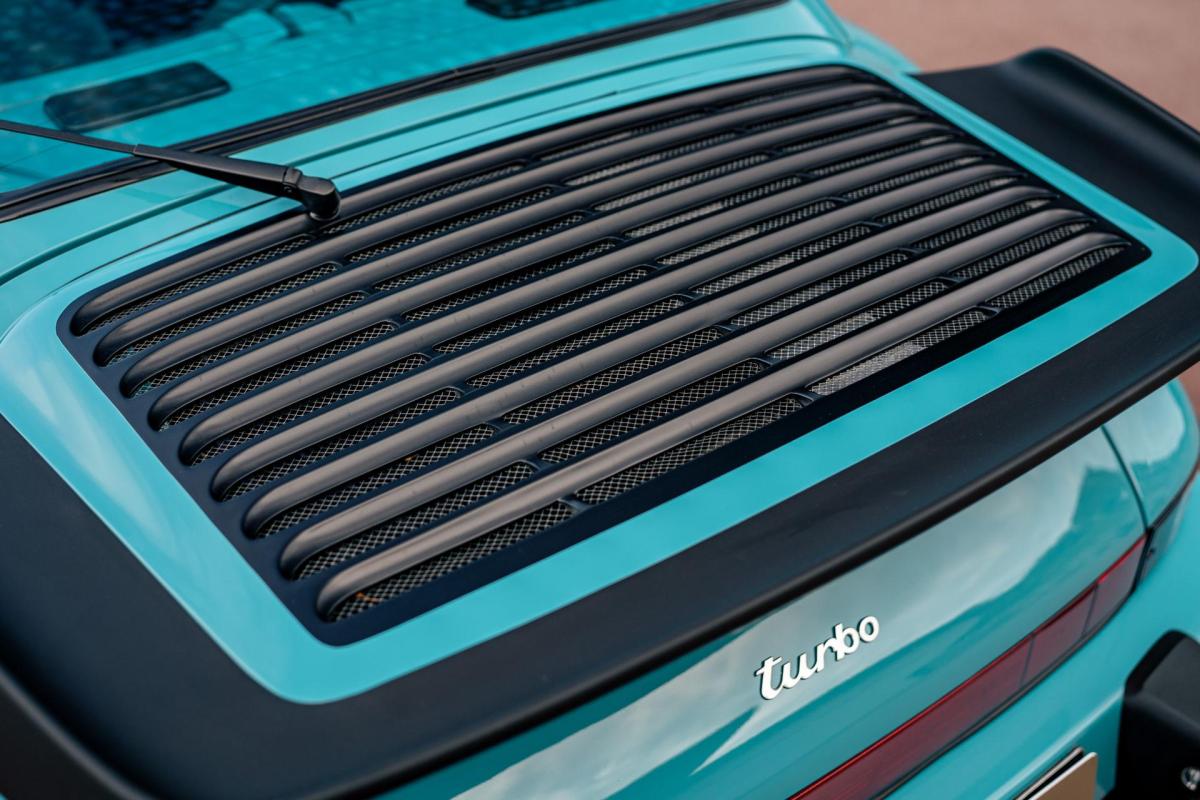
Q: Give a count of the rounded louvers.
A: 9